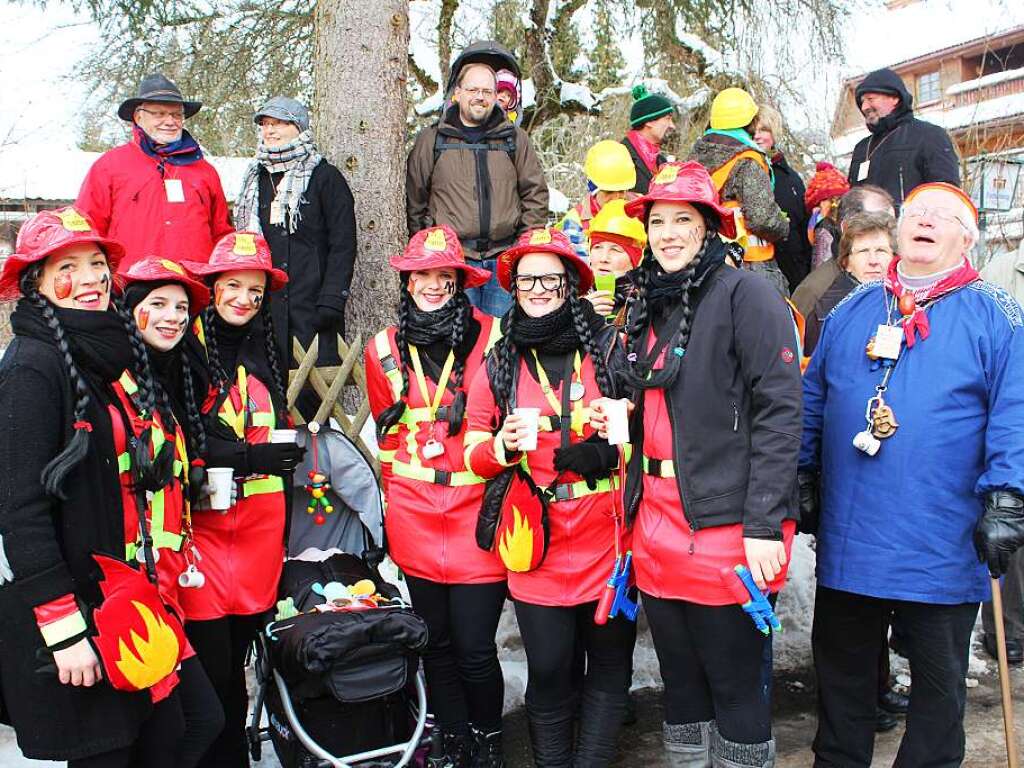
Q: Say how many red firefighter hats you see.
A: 6